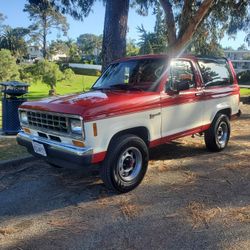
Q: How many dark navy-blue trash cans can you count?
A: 1